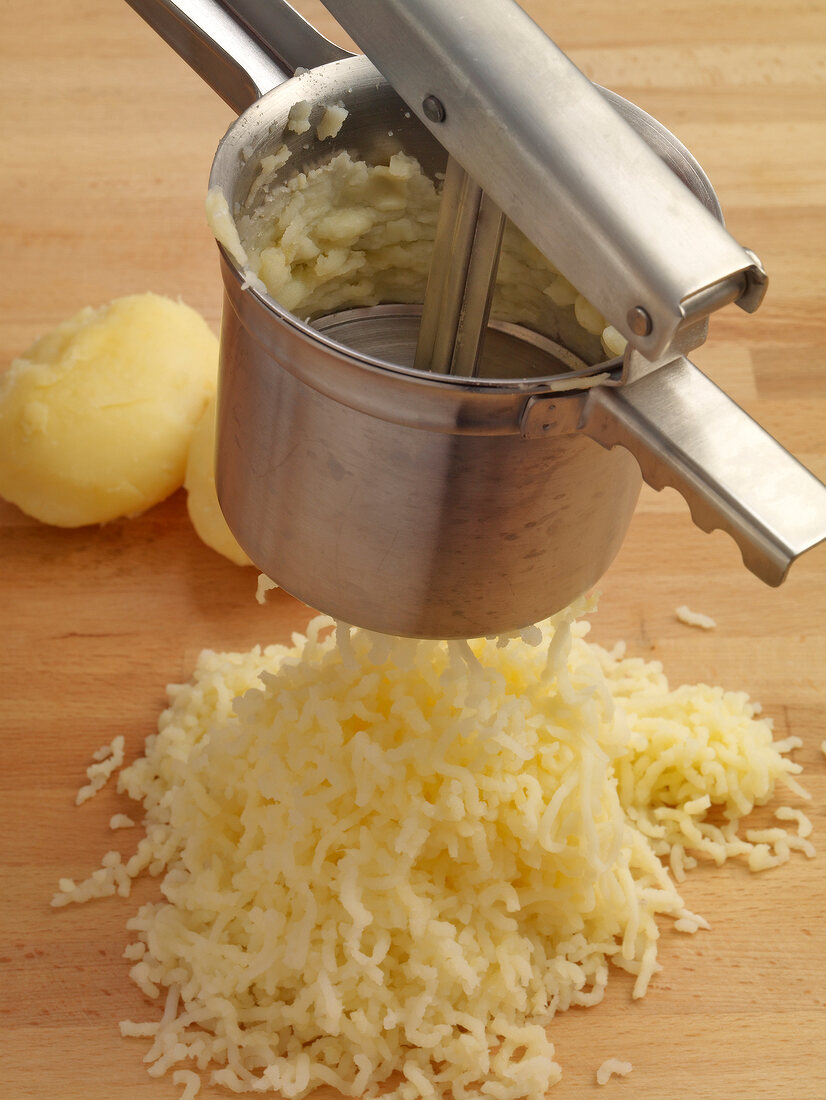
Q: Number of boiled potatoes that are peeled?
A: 2